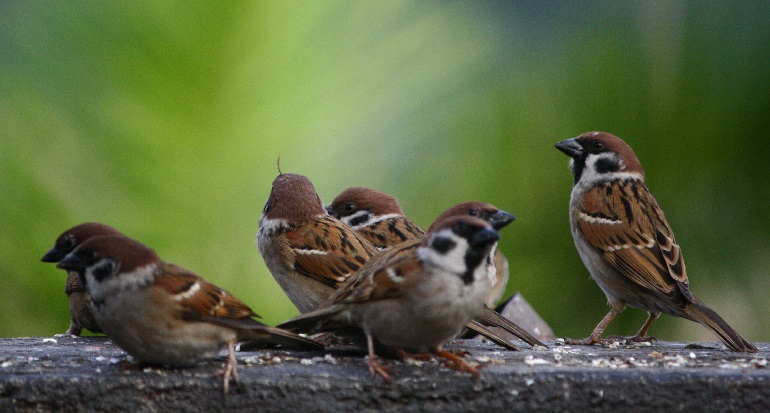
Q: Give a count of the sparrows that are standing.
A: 7